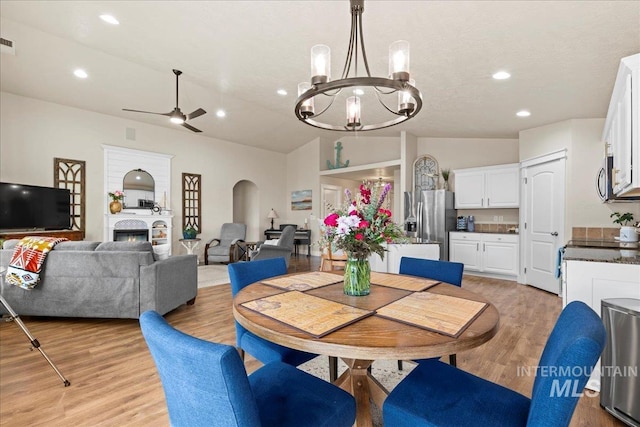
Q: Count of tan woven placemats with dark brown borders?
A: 4